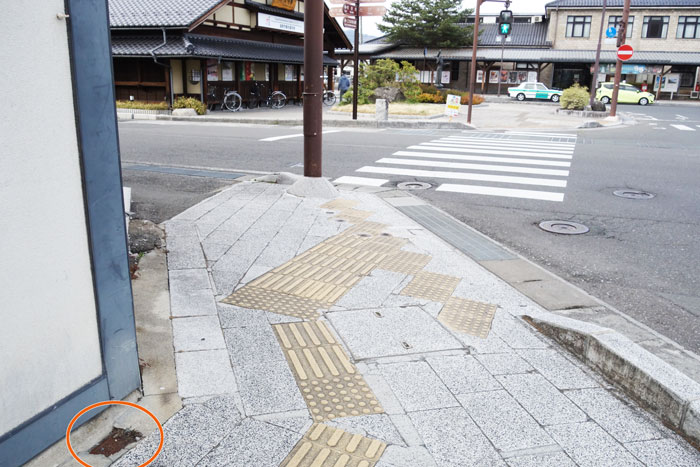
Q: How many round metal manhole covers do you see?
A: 3